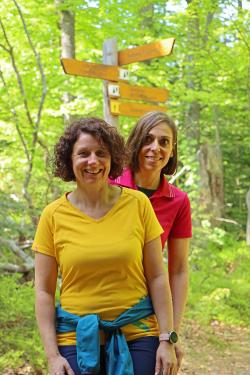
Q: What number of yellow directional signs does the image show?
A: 4